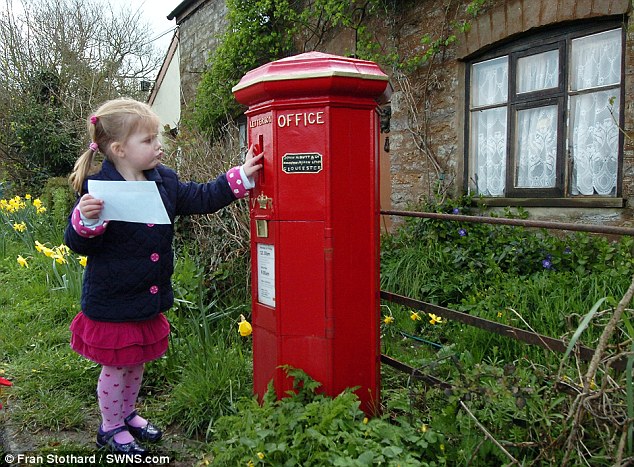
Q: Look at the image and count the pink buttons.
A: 3